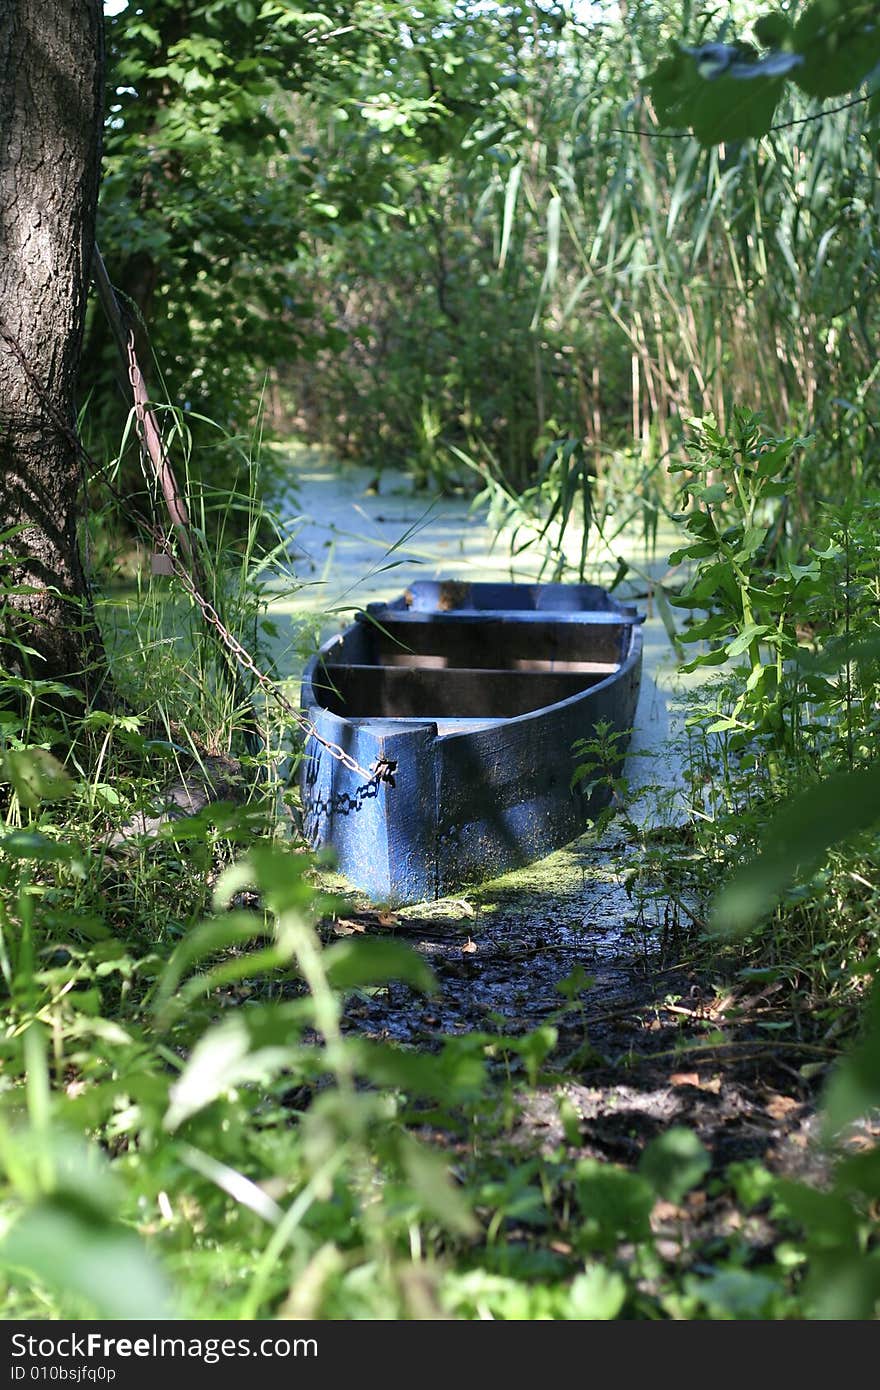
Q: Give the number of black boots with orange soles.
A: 0